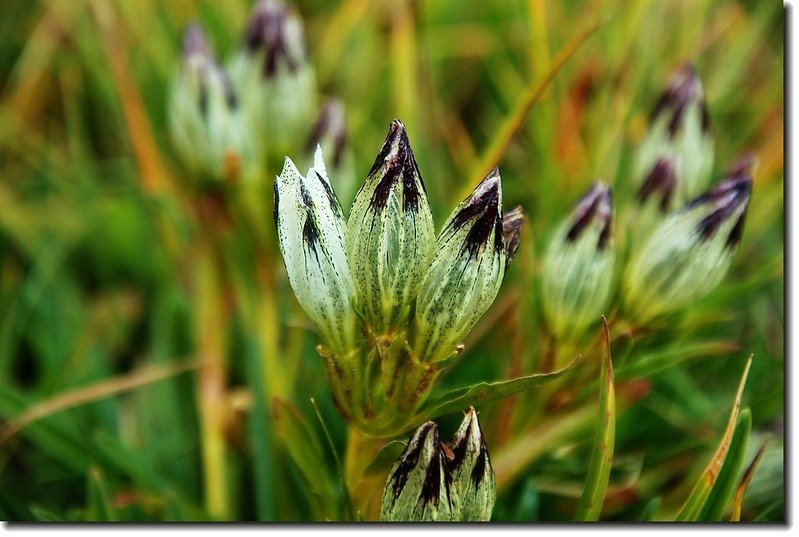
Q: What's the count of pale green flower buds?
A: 12